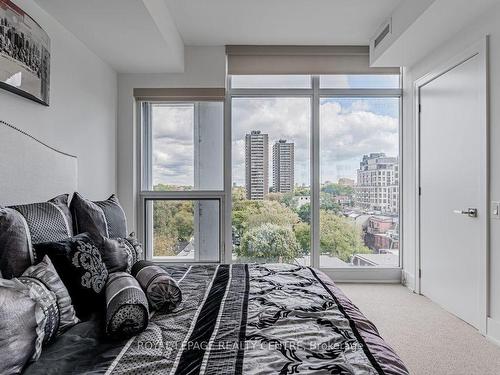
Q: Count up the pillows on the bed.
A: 7